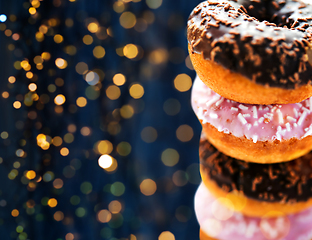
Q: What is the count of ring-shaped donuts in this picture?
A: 4